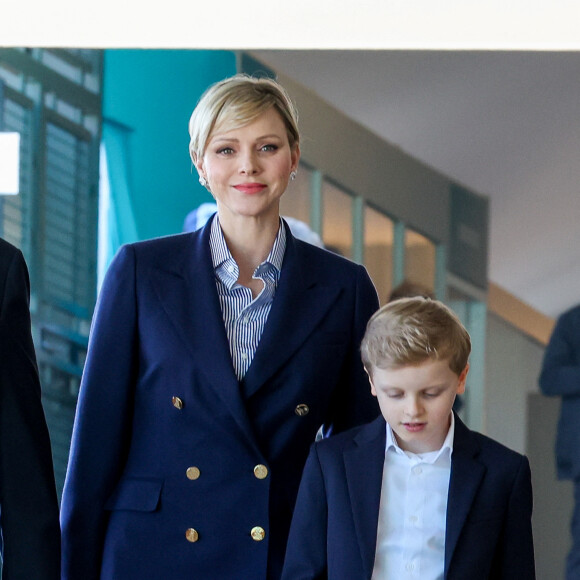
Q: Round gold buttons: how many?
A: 6